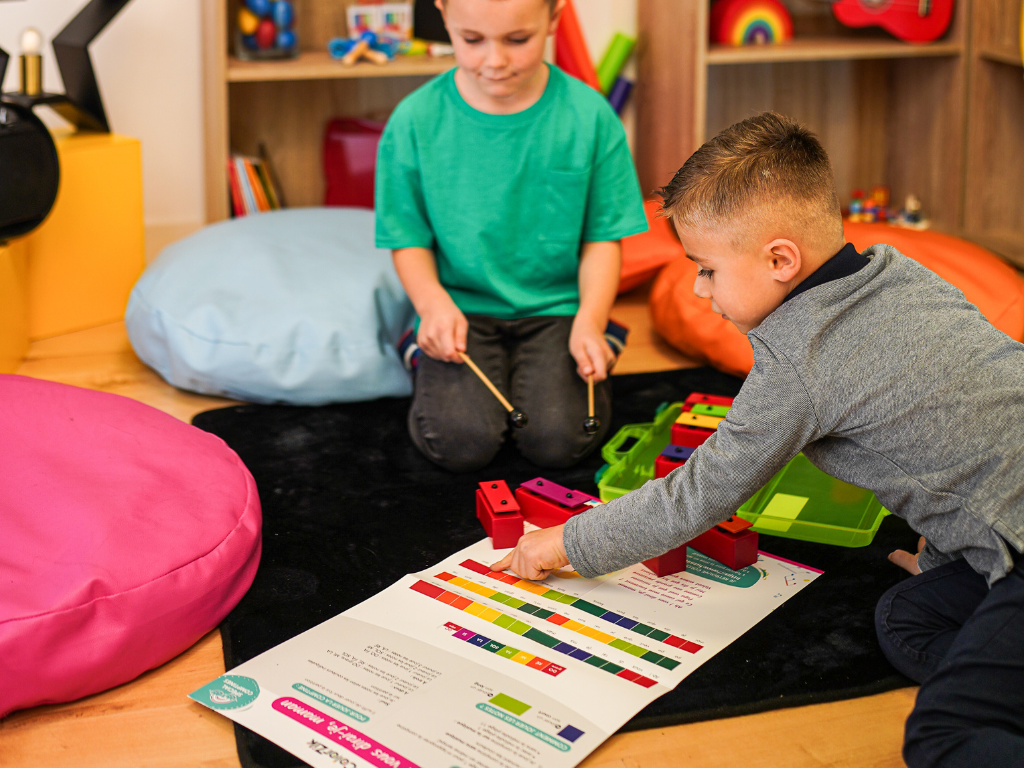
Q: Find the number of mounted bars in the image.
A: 7